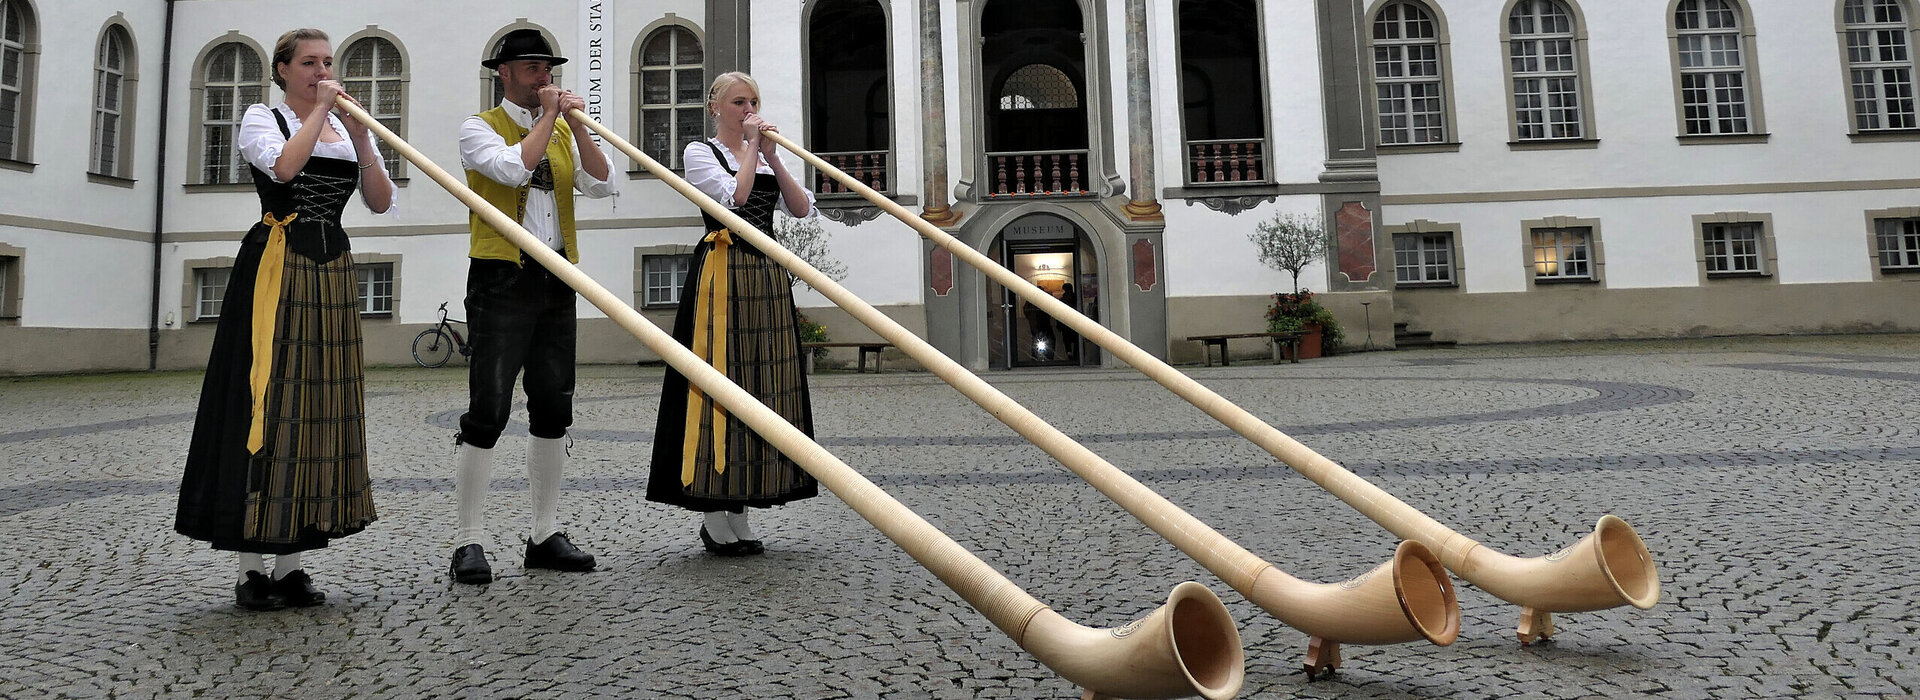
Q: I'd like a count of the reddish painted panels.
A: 3